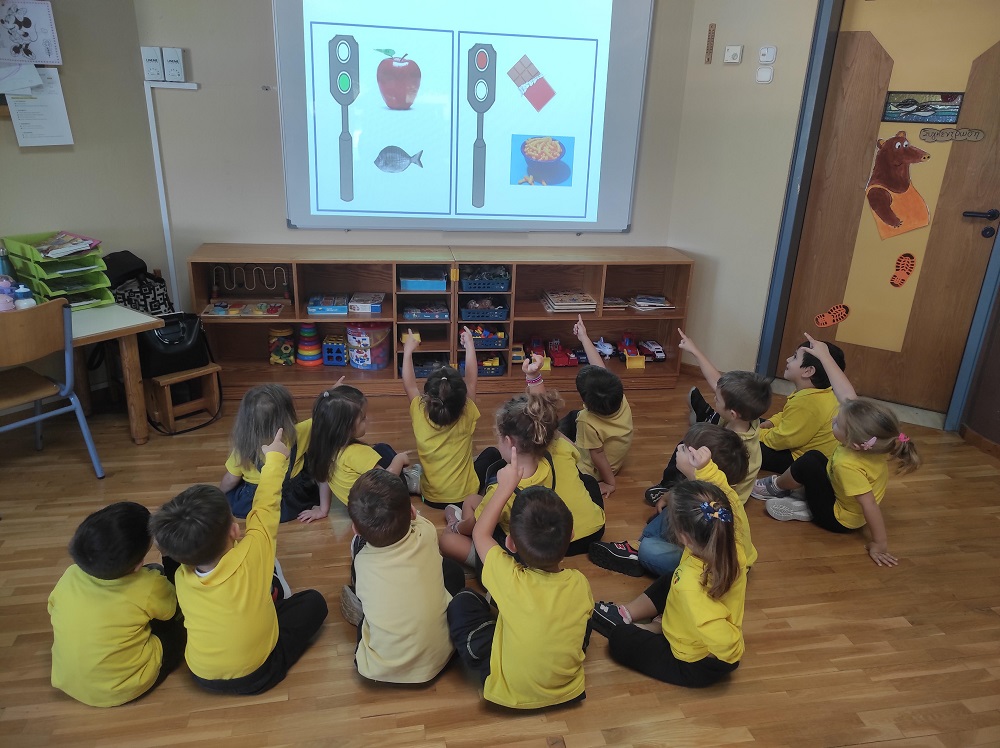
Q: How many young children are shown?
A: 14